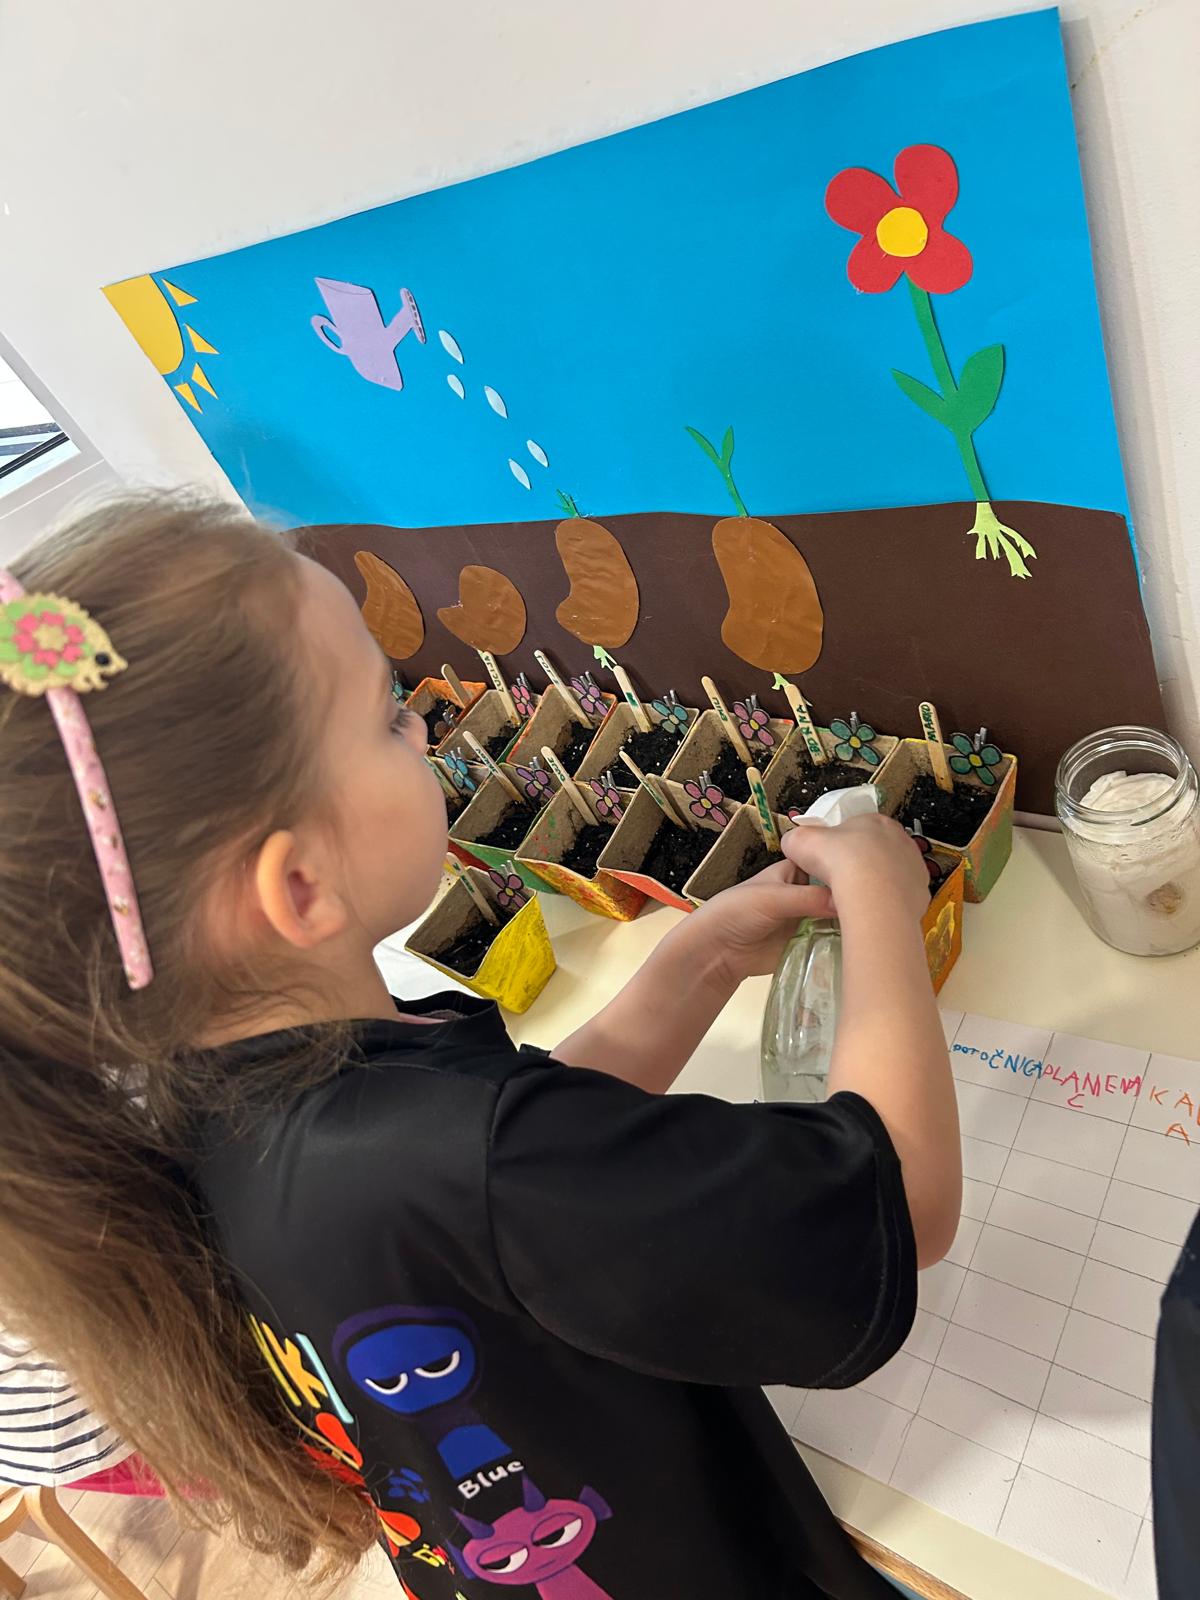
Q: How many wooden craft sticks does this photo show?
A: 13